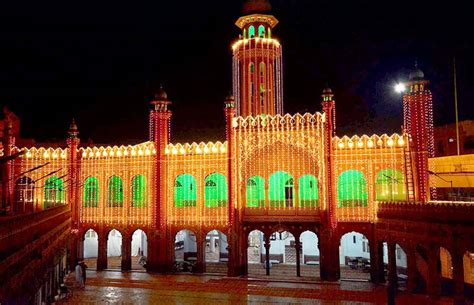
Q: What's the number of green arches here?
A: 11